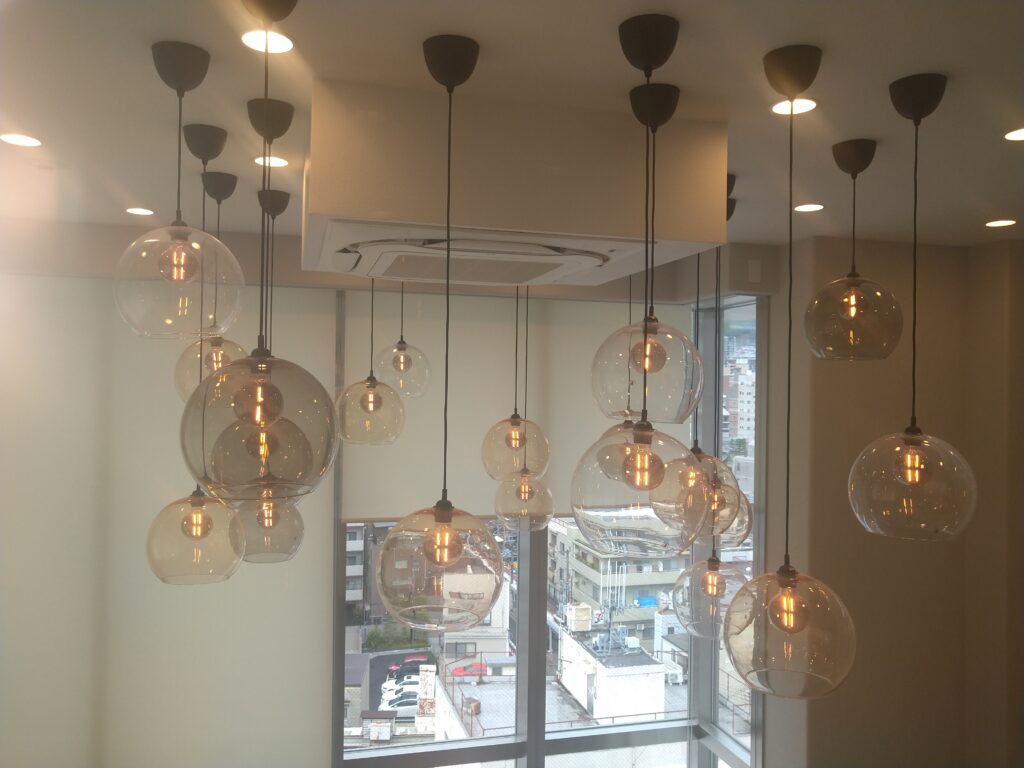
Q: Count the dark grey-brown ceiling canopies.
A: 14